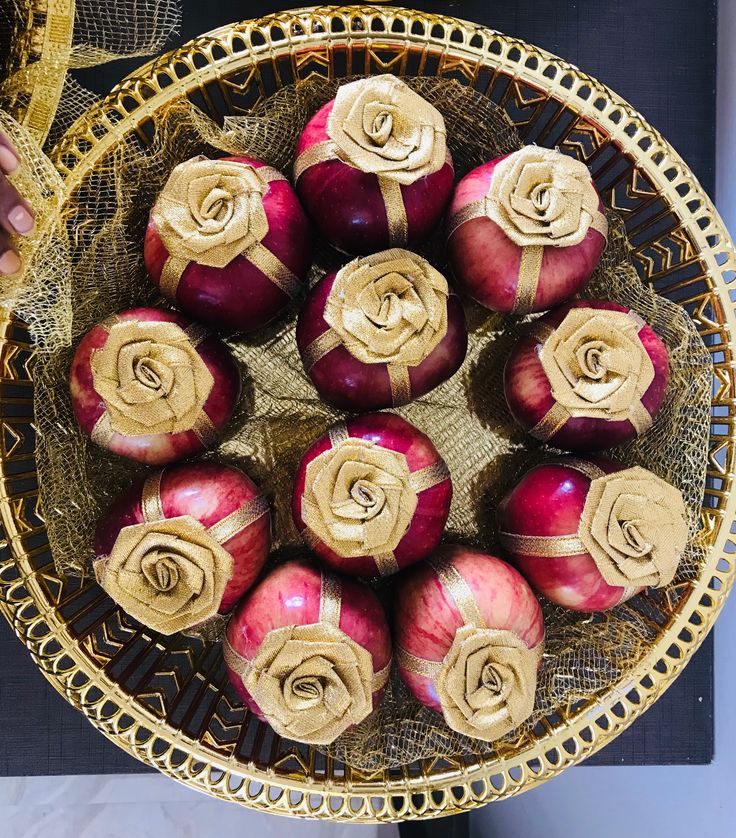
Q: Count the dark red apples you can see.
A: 11